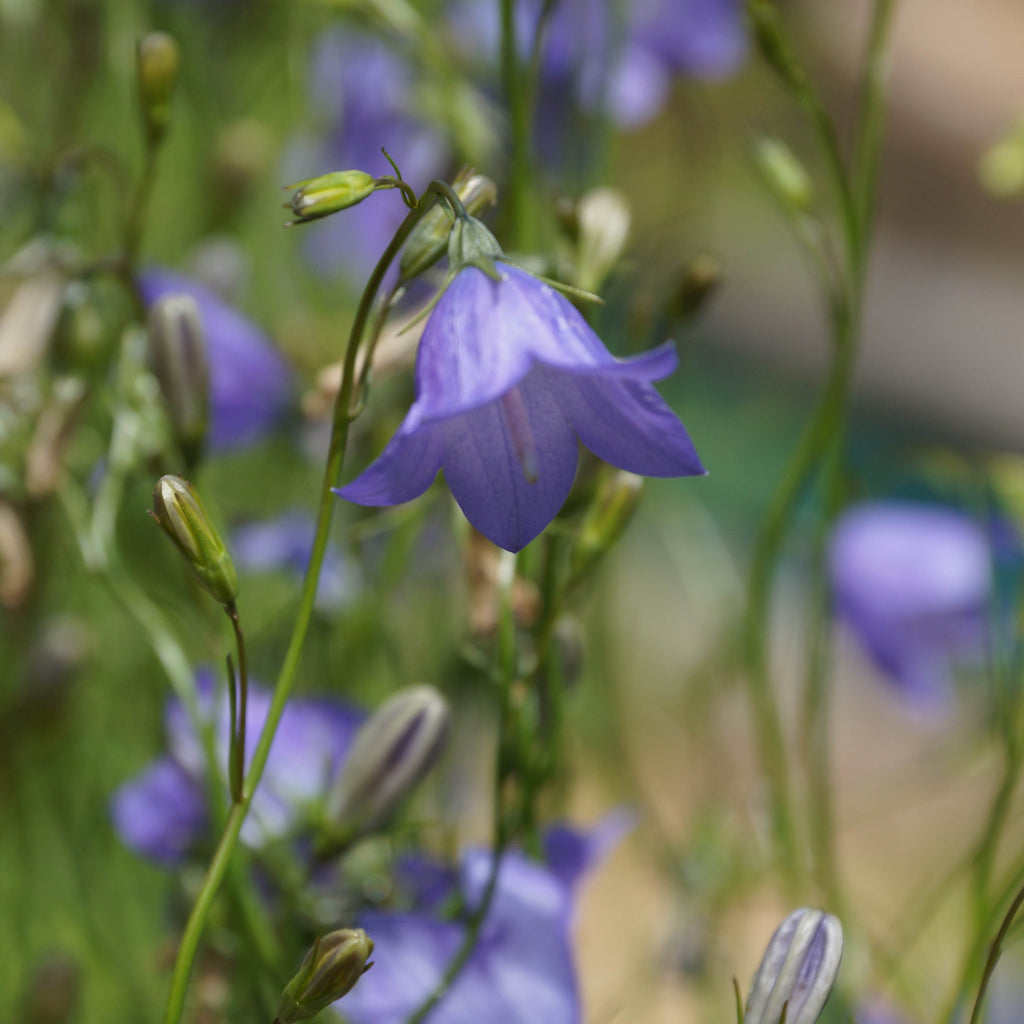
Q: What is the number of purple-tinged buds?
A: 3